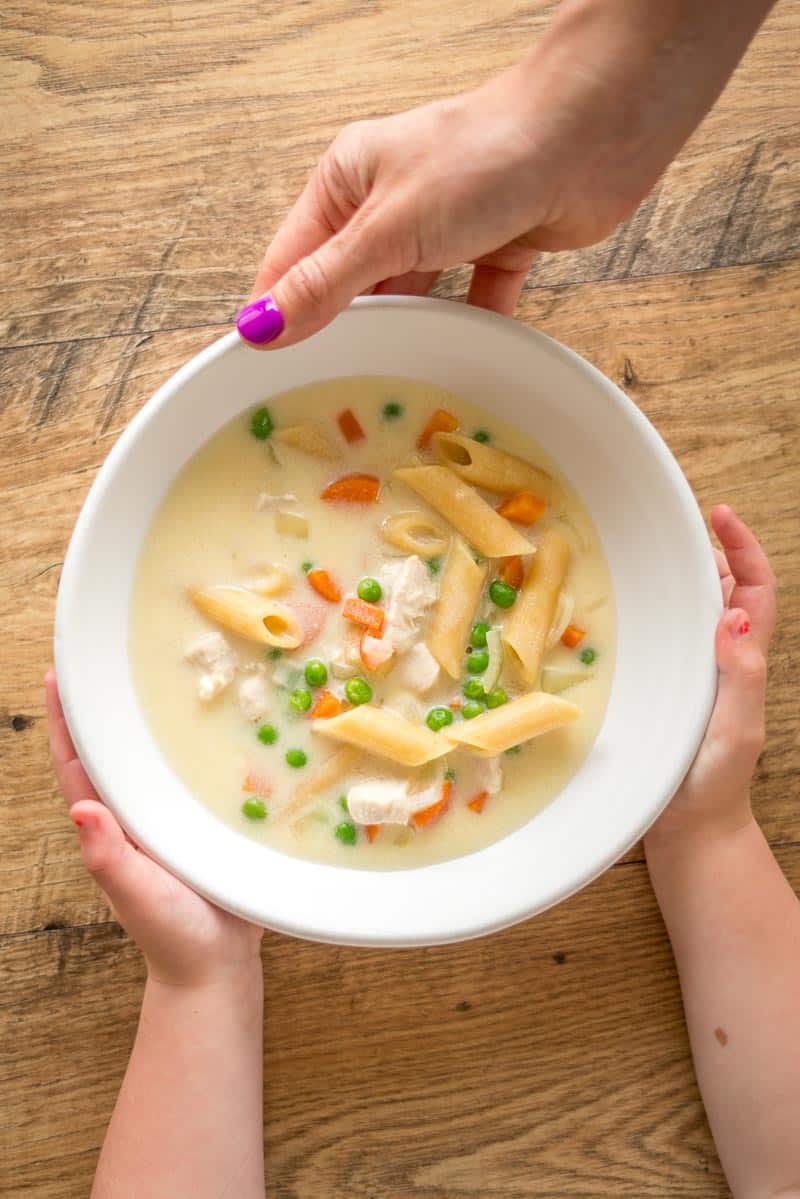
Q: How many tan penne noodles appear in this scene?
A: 11